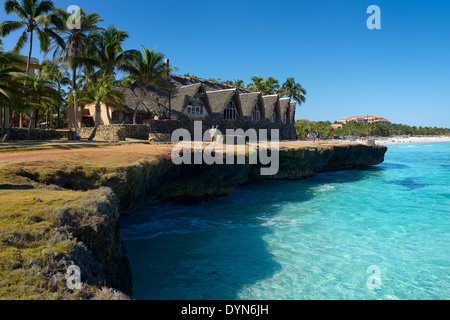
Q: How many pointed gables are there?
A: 6